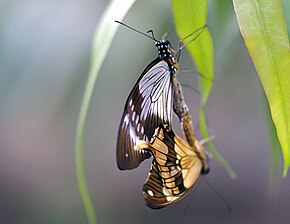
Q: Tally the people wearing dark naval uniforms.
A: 0